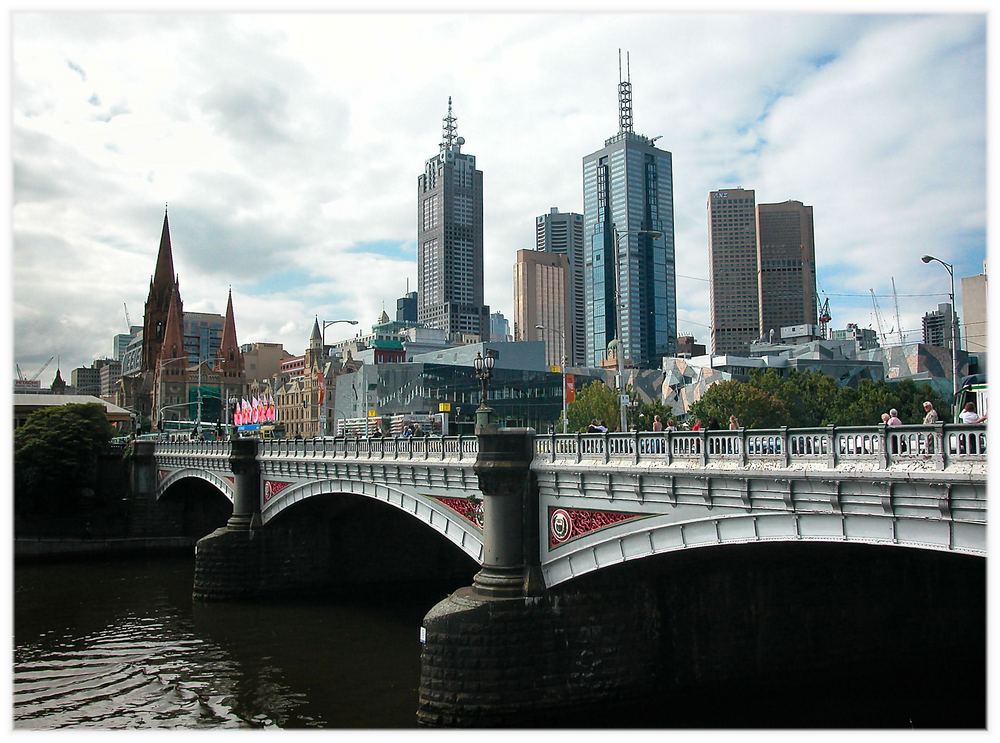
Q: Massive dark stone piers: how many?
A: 2